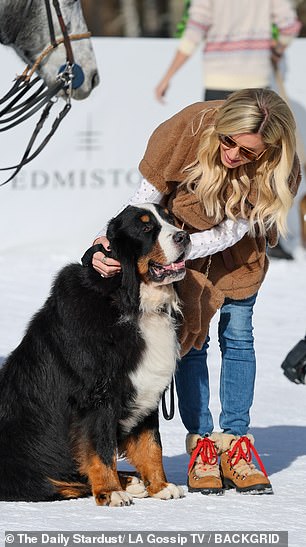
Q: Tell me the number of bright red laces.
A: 2